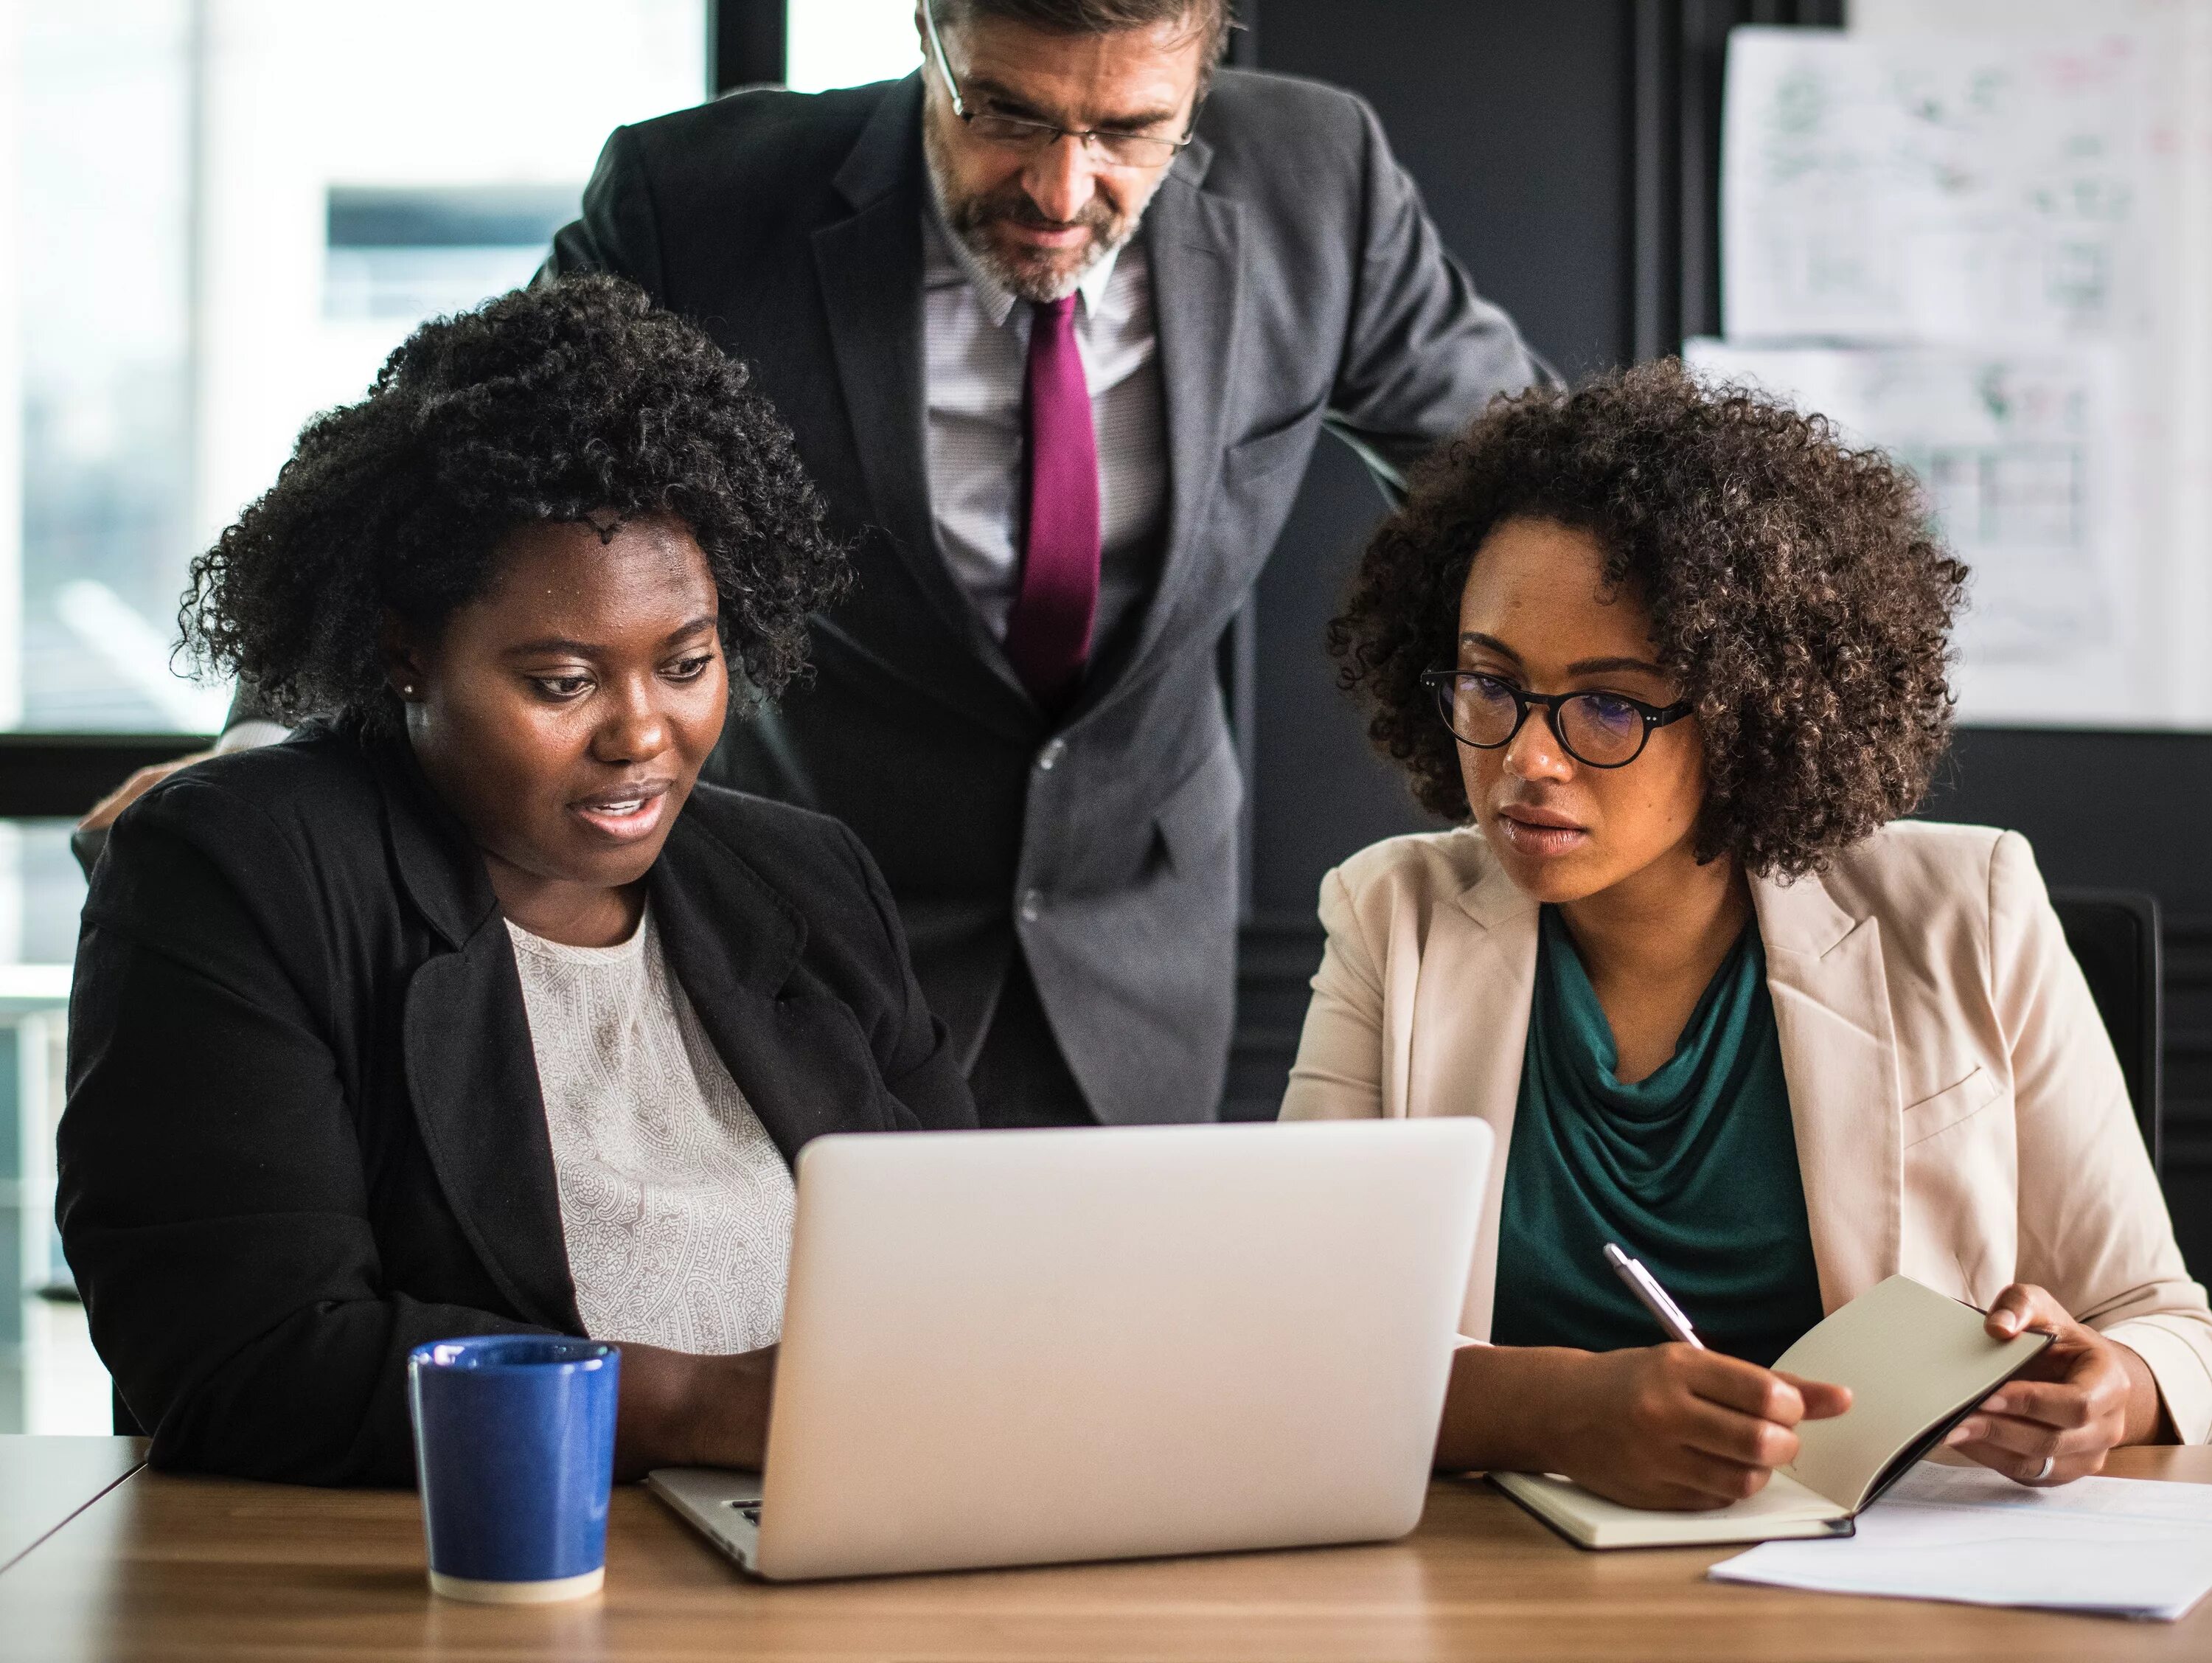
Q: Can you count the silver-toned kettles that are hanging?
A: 0